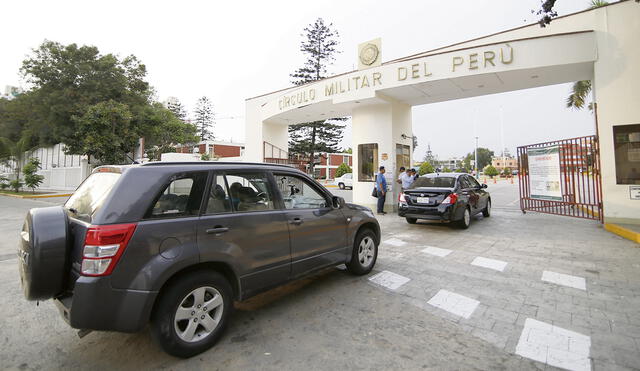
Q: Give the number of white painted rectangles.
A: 7